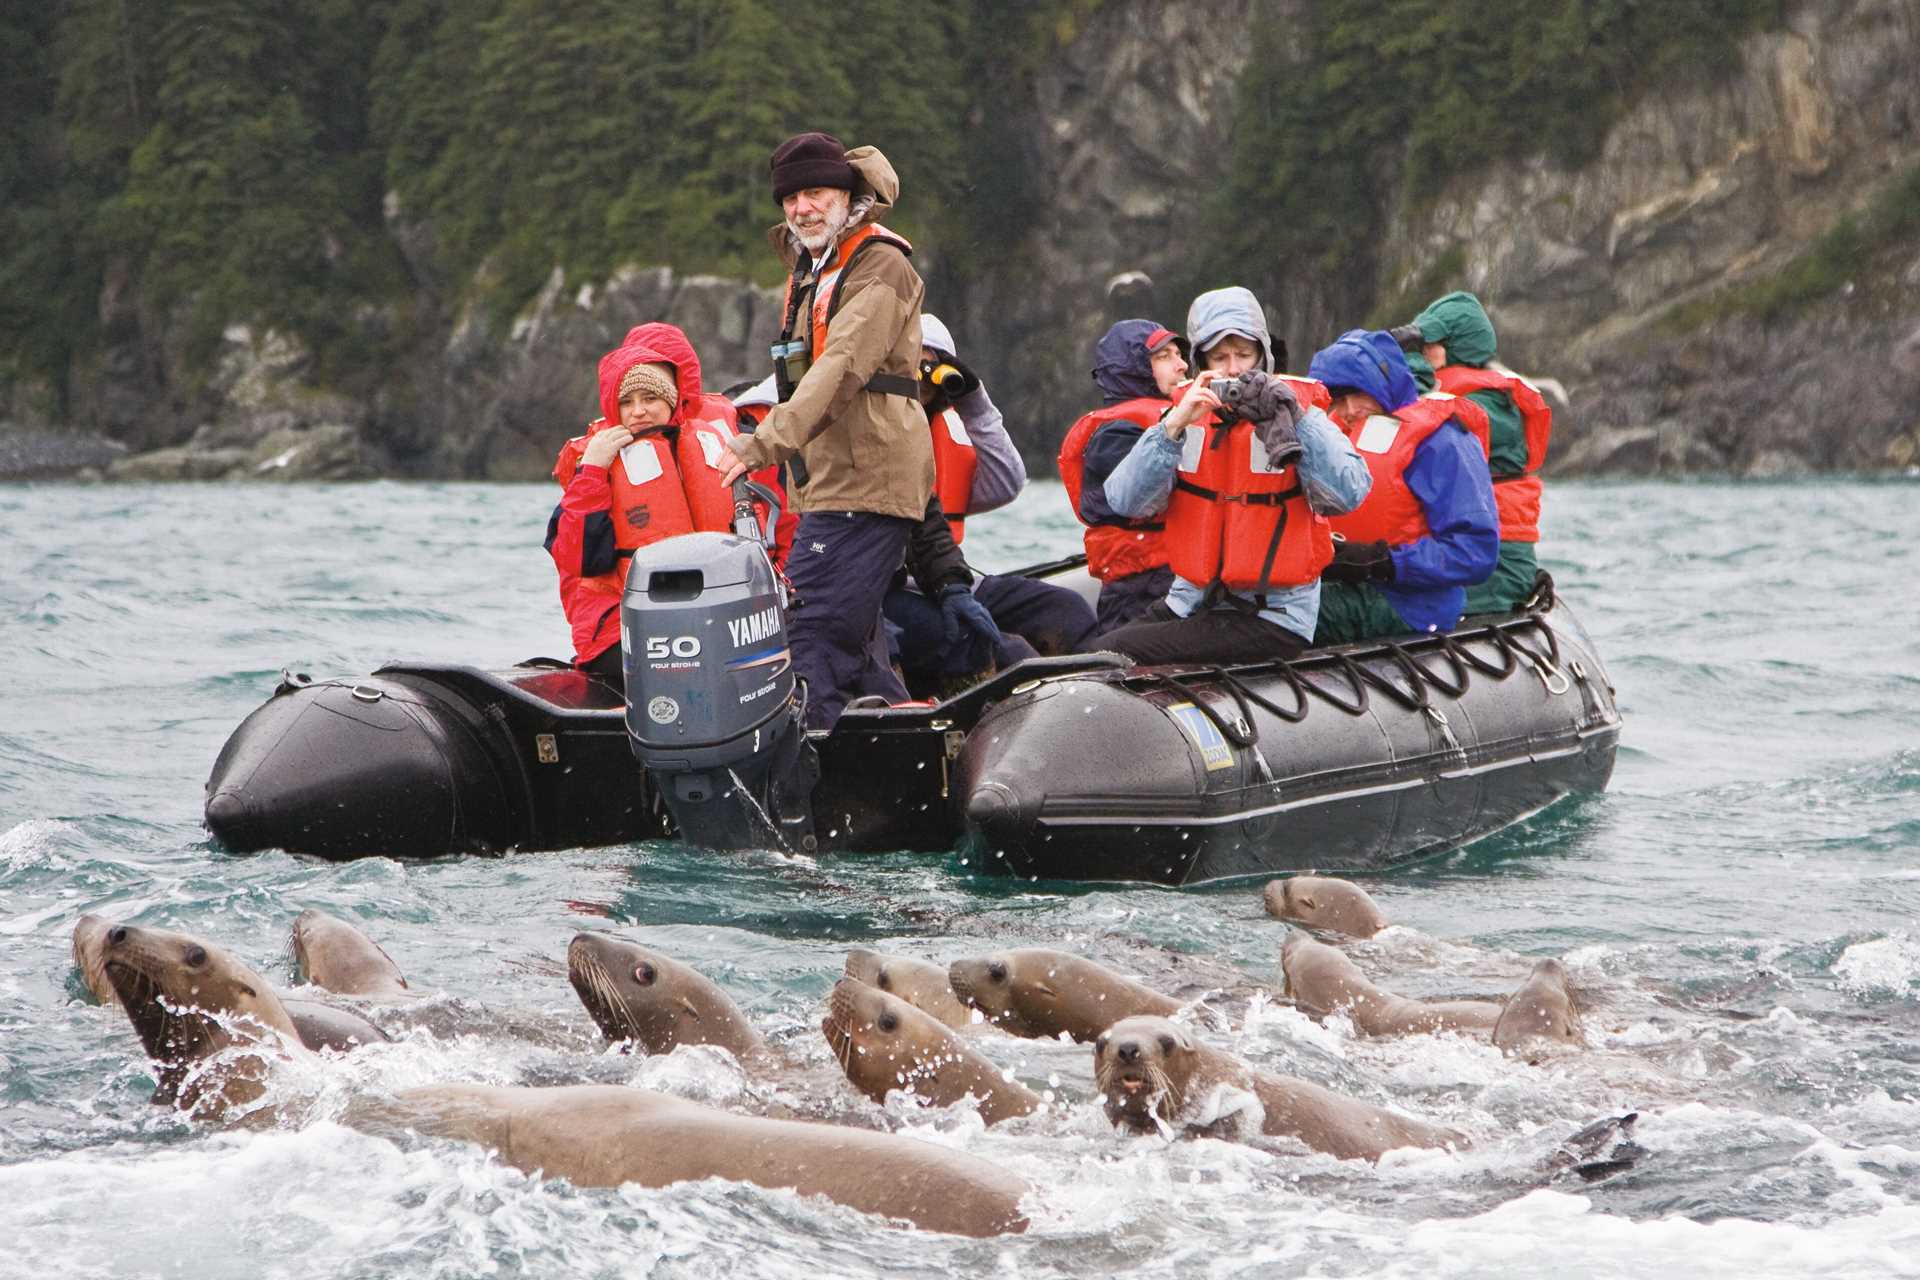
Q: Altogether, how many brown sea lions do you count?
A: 12